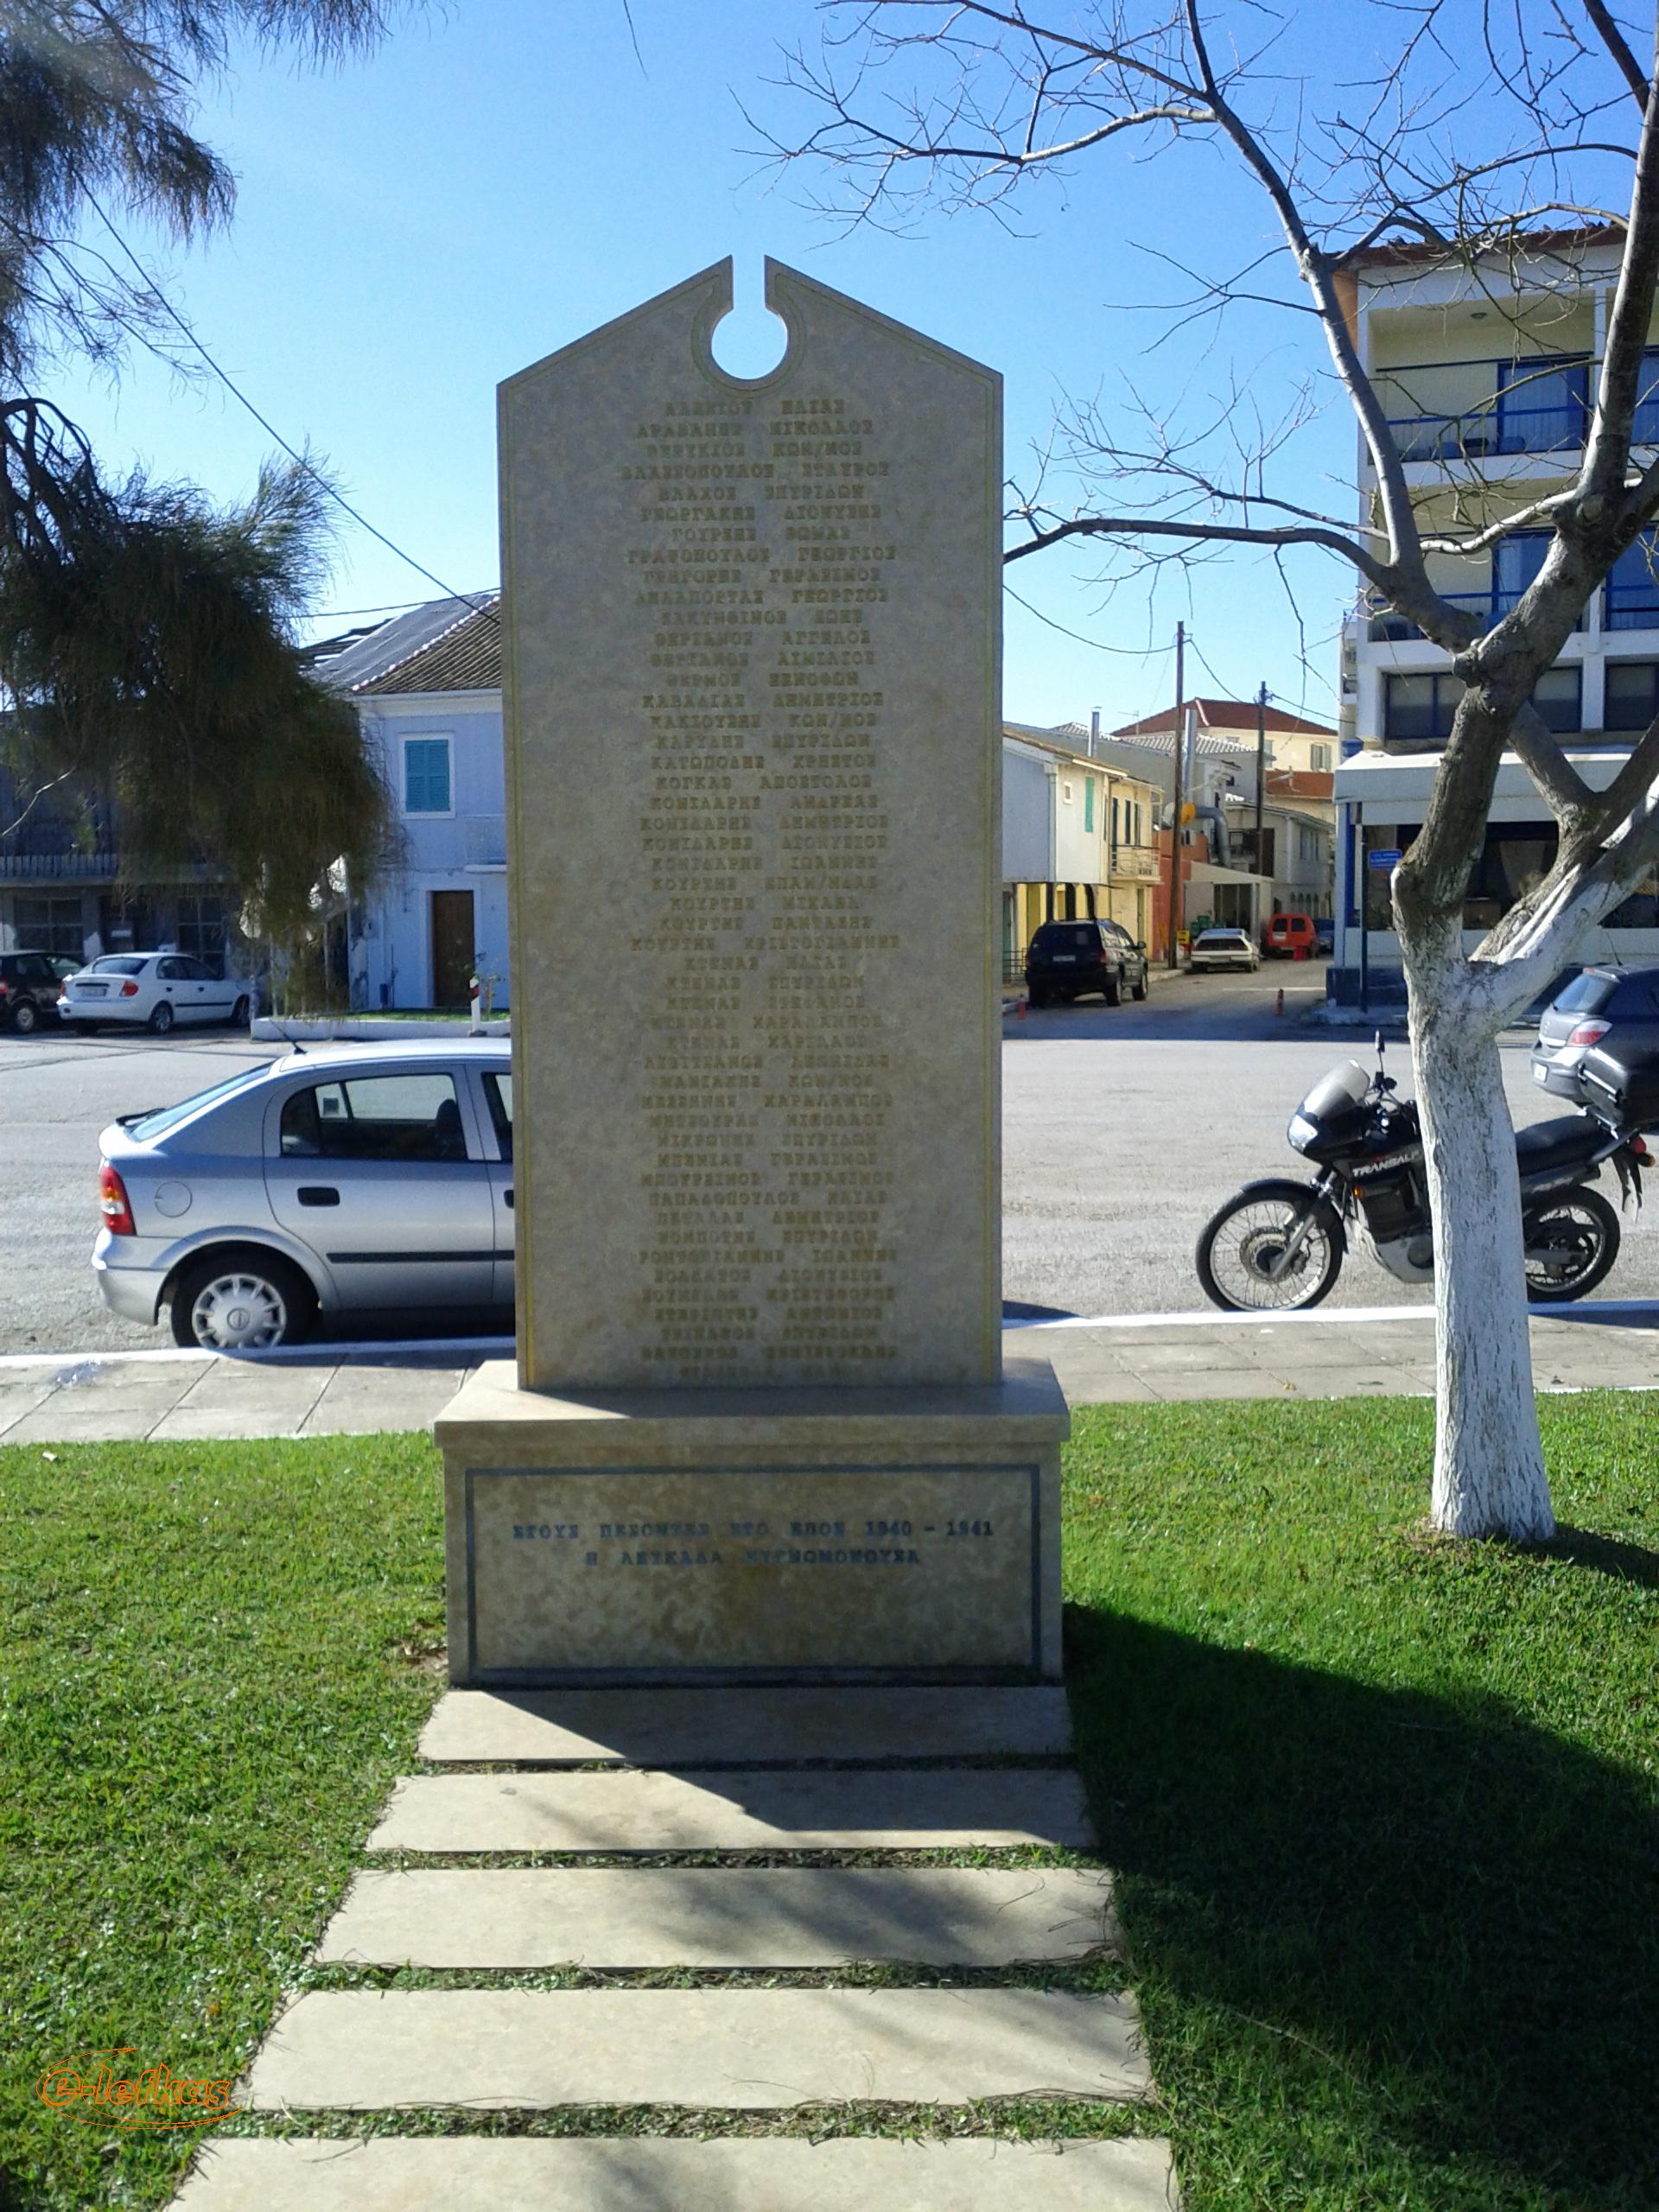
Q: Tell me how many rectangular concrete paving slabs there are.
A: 5